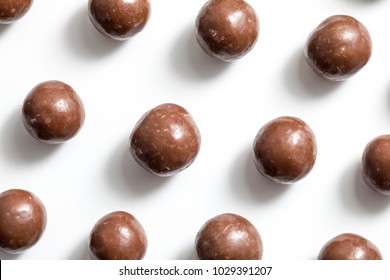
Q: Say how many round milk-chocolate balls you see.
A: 12